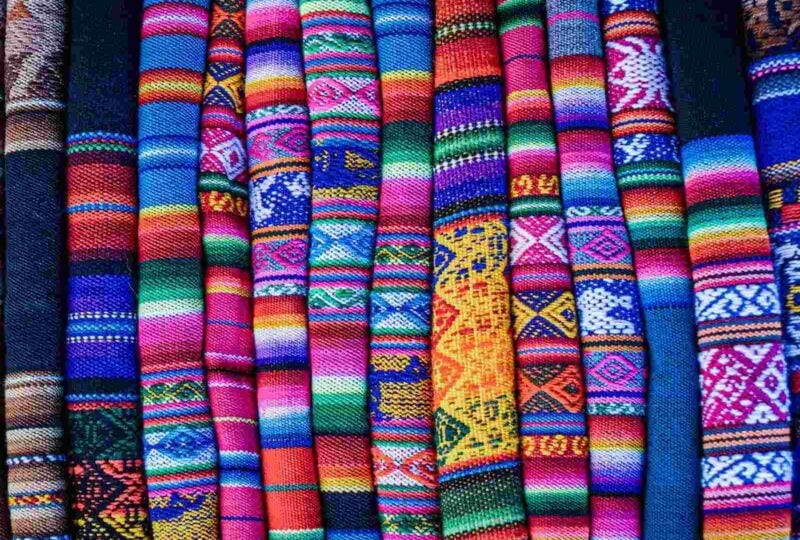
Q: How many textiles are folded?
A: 13